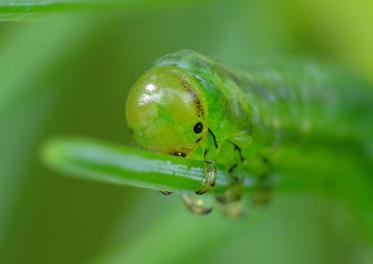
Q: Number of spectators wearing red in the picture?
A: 0